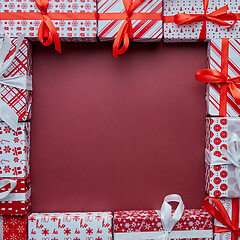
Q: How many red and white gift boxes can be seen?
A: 12